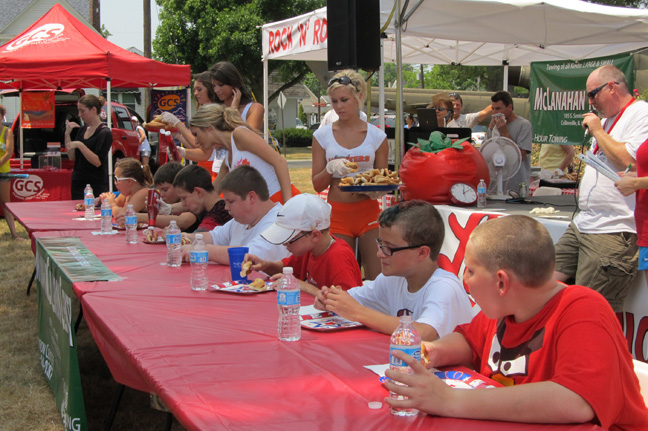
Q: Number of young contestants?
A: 7